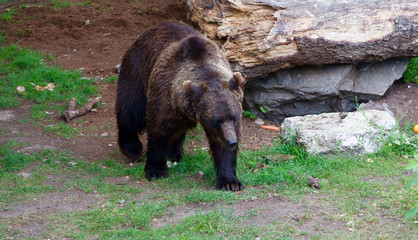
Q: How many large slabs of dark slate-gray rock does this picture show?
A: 1